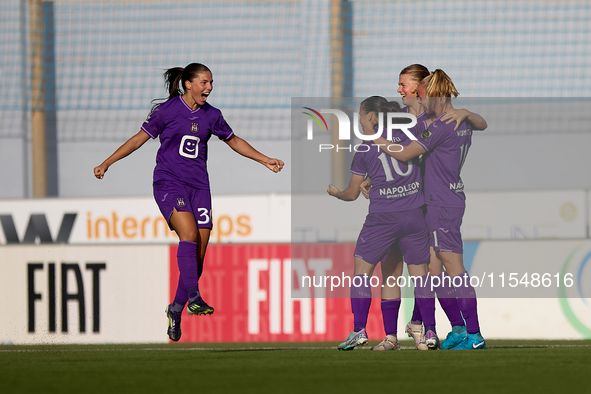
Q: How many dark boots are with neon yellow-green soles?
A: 2